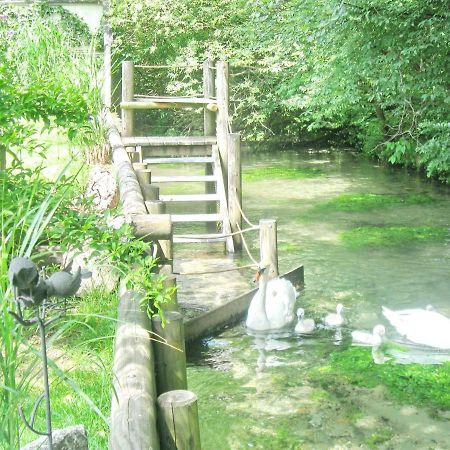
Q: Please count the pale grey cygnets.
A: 3